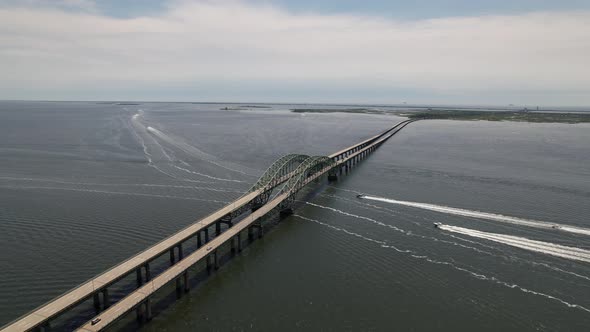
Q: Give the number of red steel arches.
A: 0